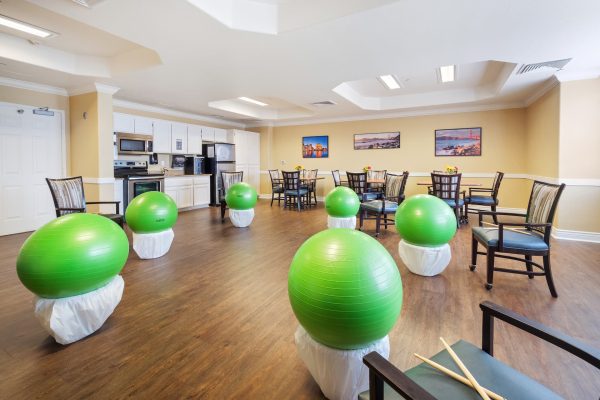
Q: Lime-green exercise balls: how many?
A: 6